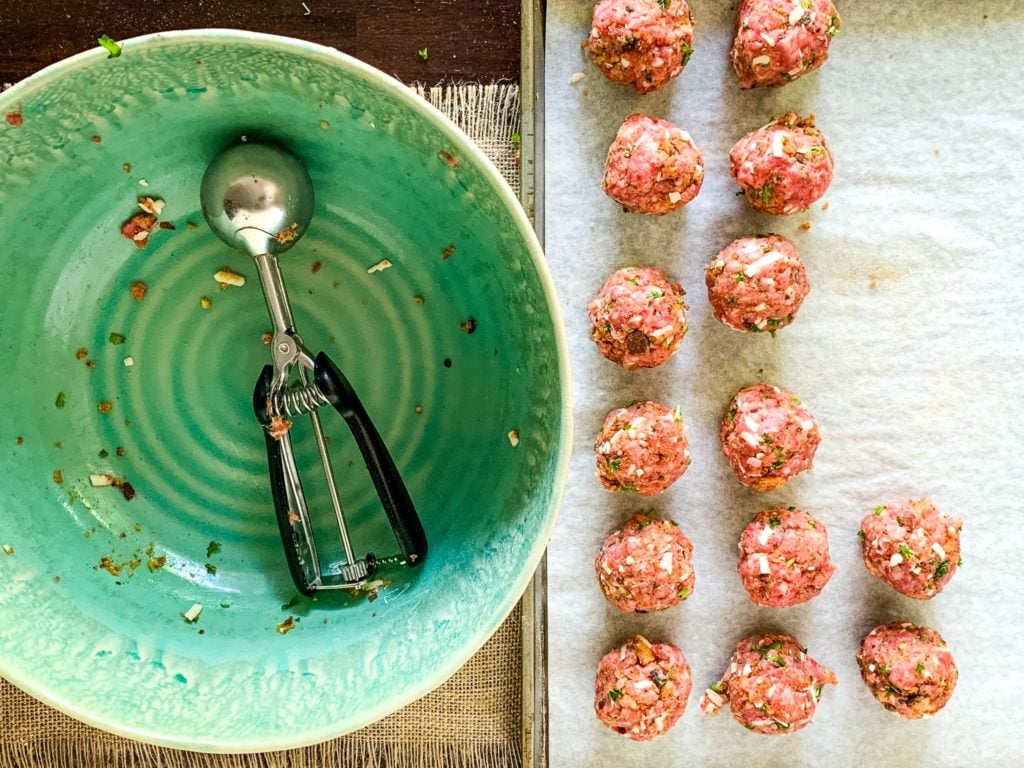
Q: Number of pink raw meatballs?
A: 14